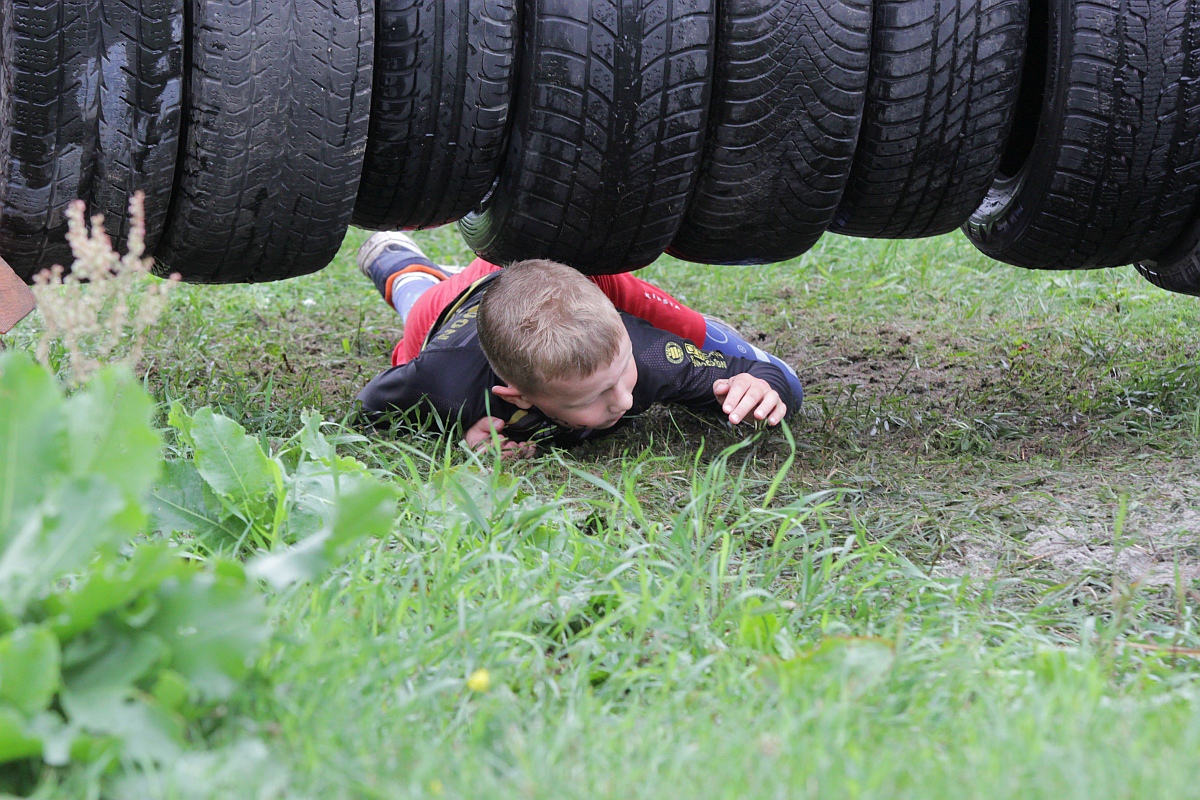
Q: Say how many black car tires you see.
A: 8